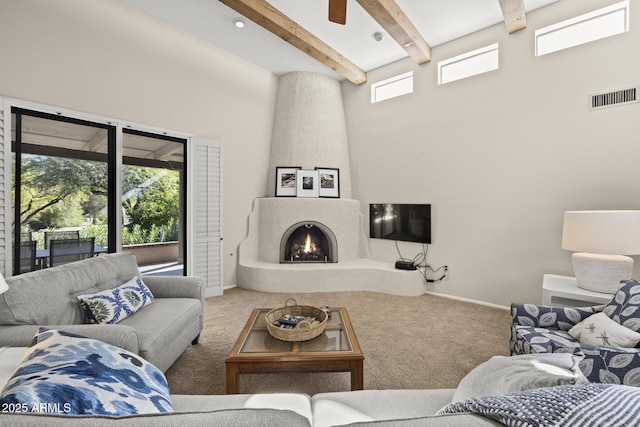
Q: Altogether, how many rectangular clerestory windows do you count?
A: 3